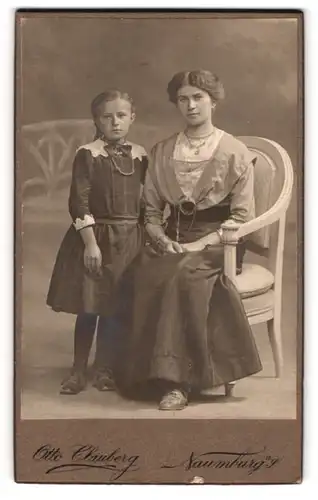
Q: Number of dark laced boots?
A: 2